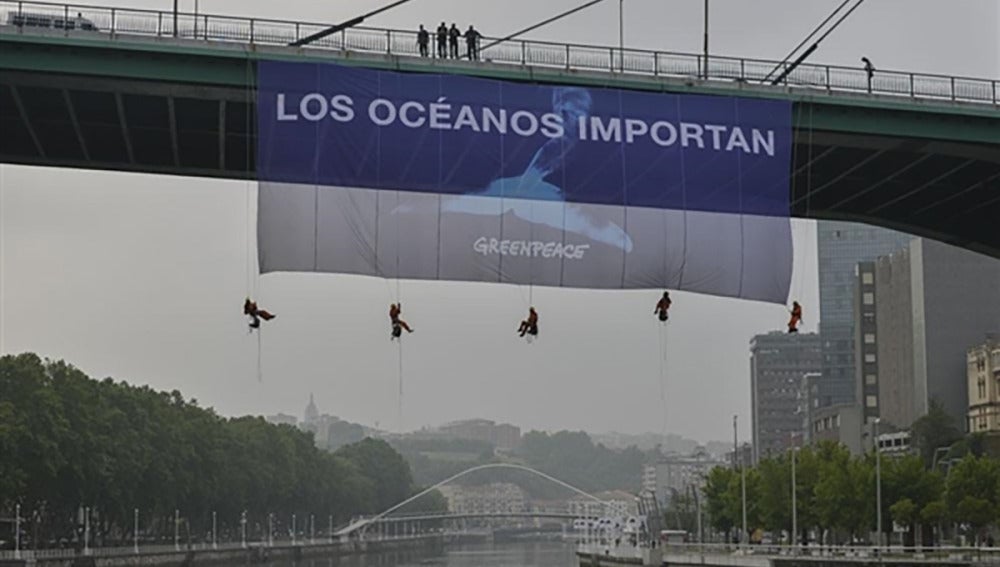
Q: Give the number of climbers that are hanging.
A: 5